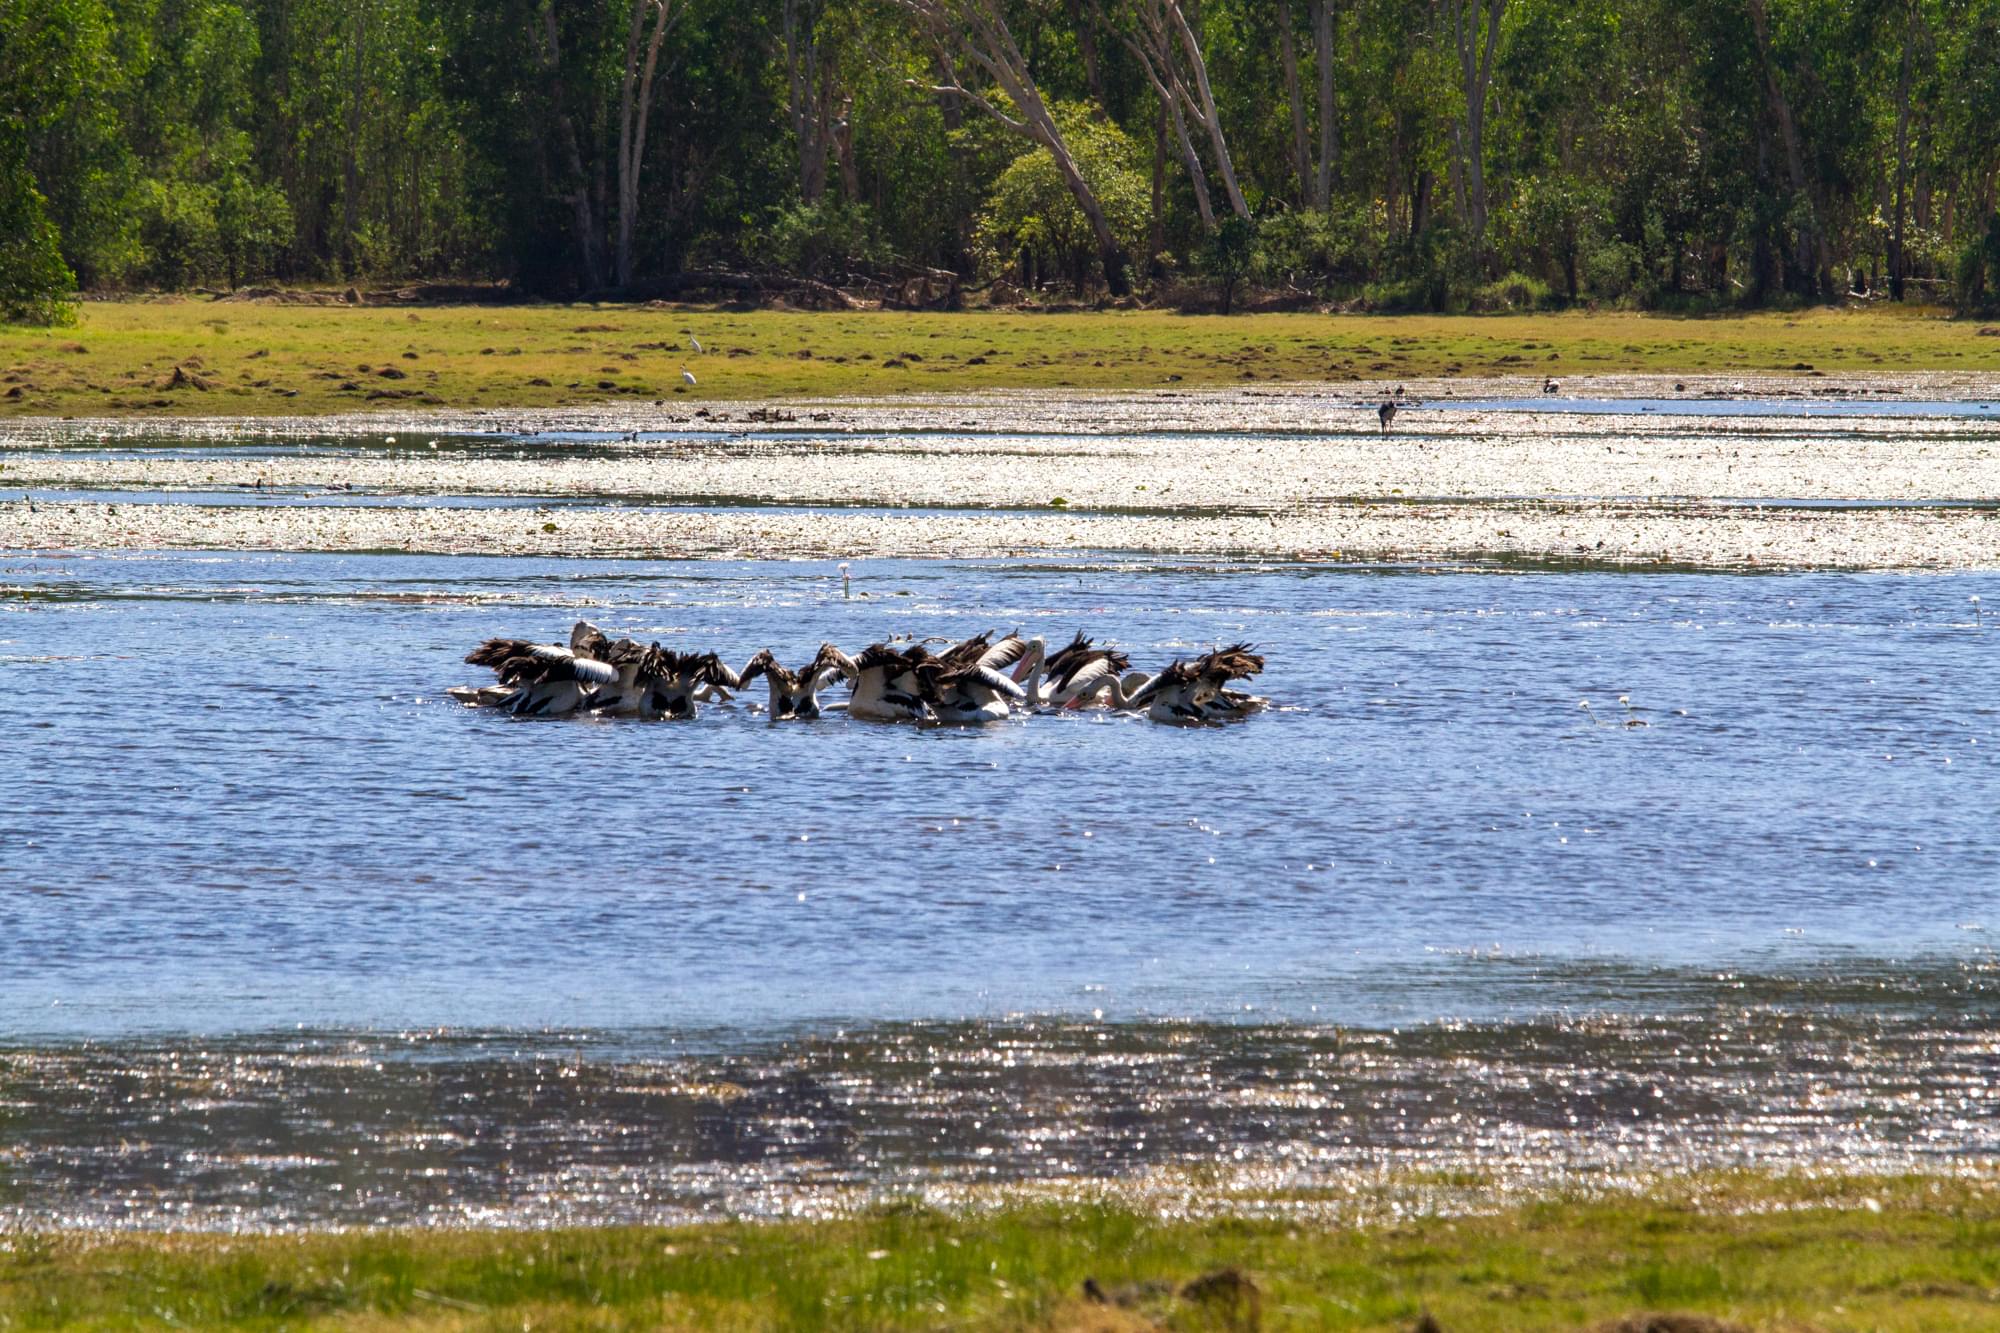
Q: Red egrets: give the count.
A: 0